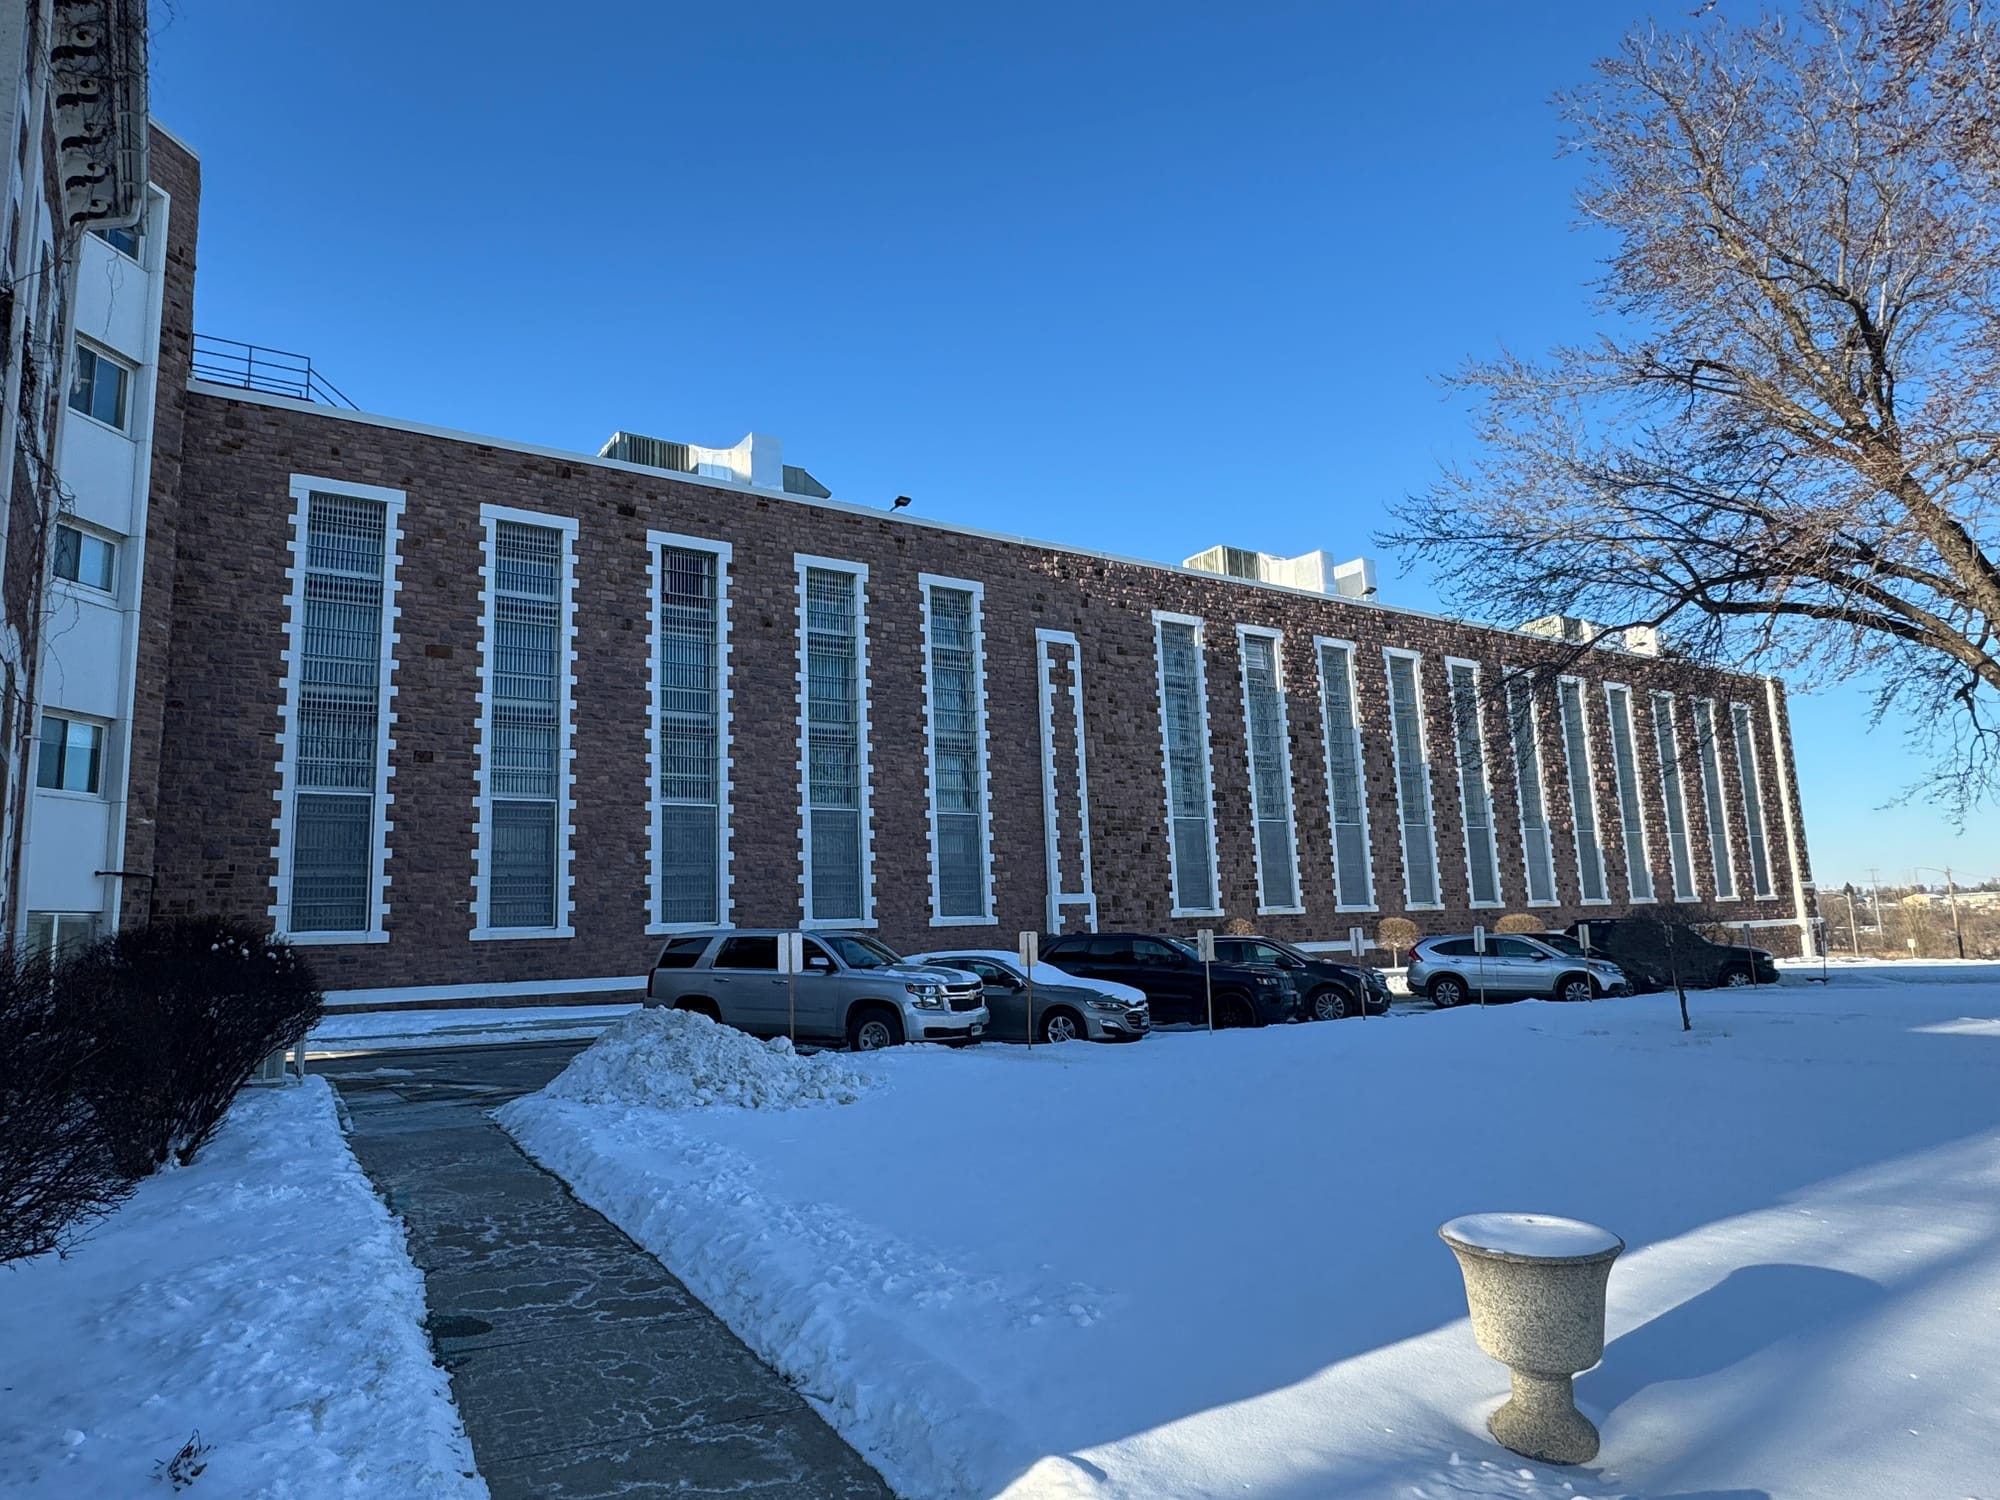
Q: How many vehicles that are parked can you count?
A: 7